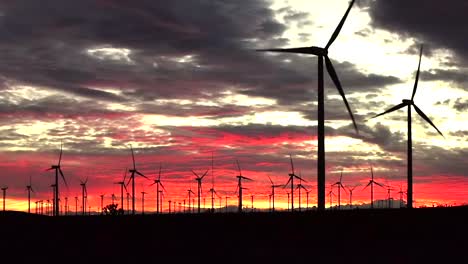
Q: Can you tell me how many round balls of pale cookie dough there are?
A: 0